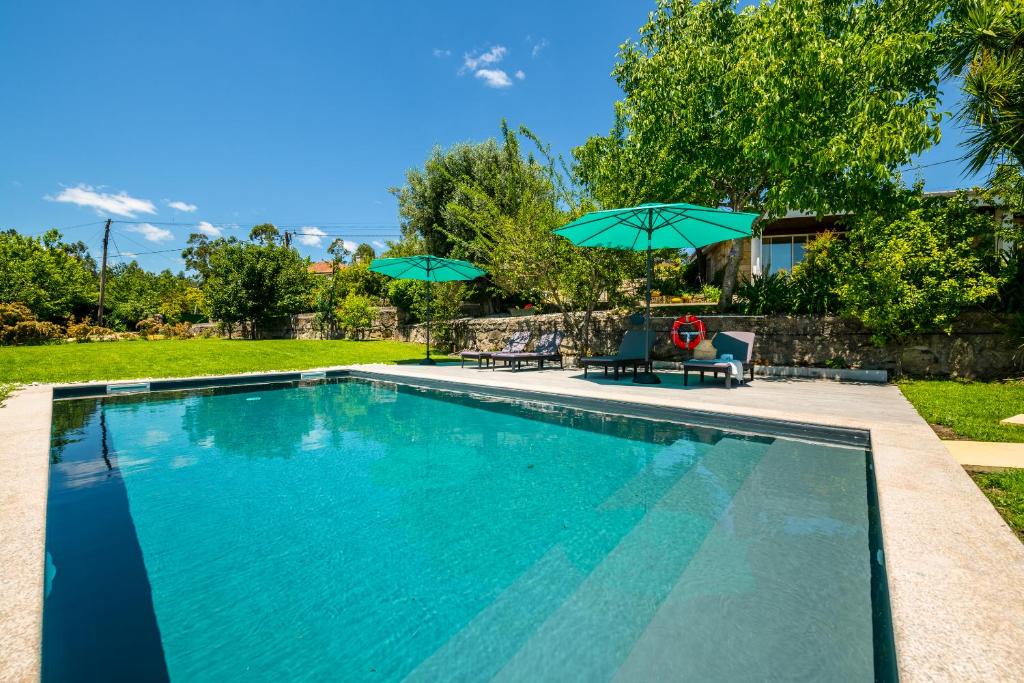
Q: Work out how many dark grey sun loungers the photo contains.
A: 4